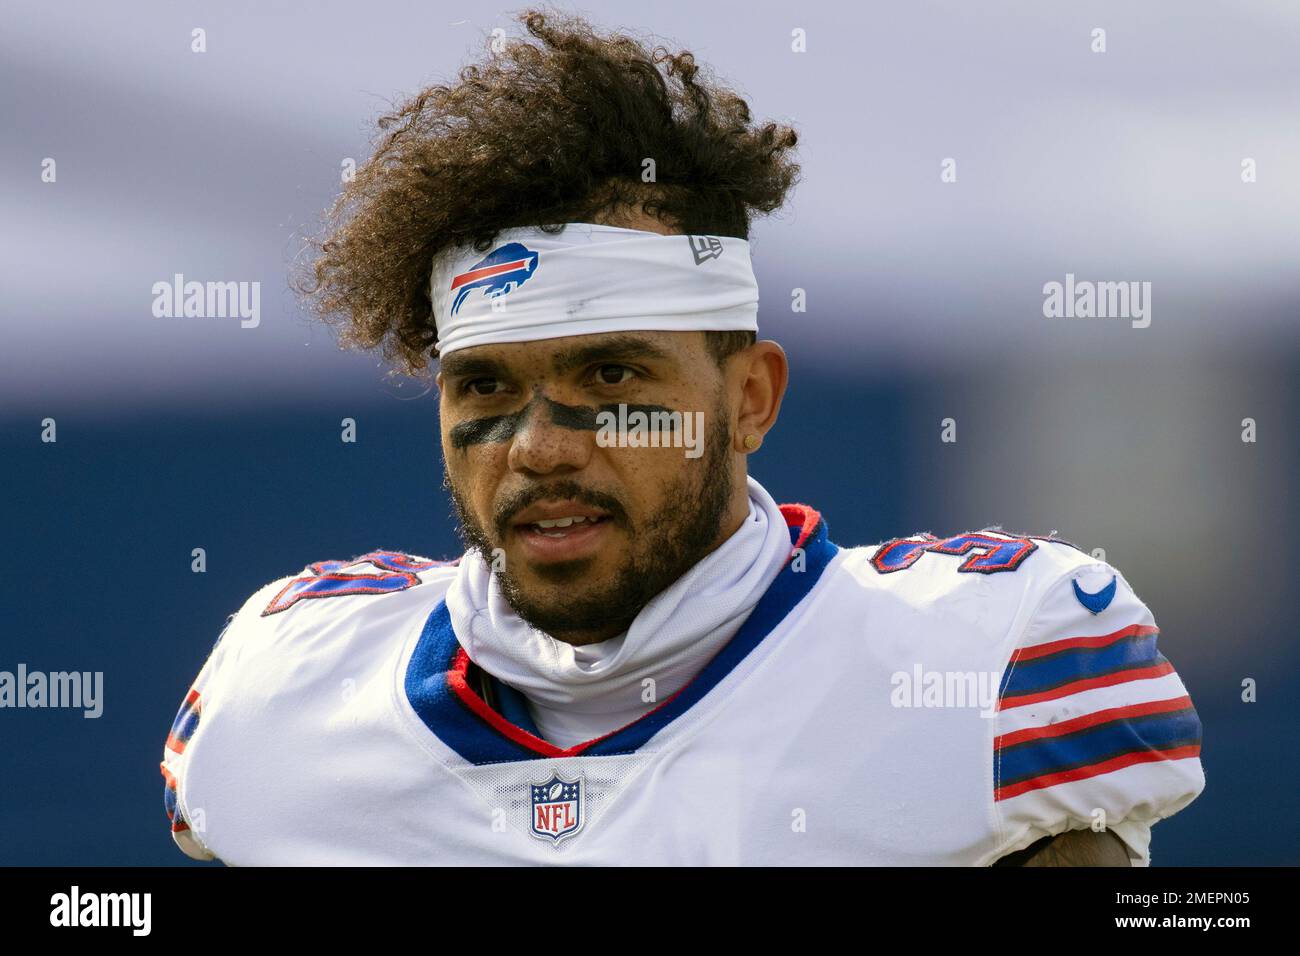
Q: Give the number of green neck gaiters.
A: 0